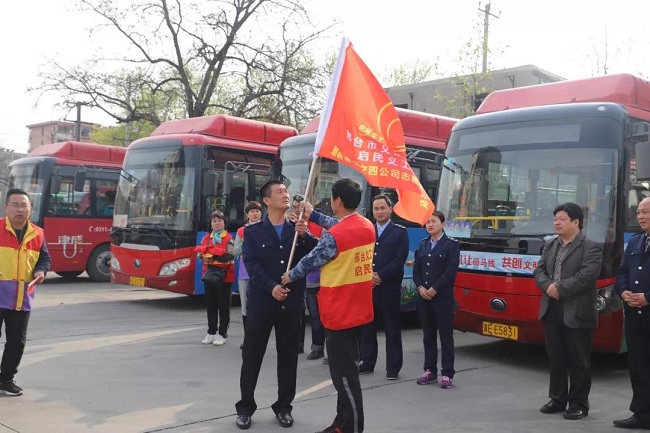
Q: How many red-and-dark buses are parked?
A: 4